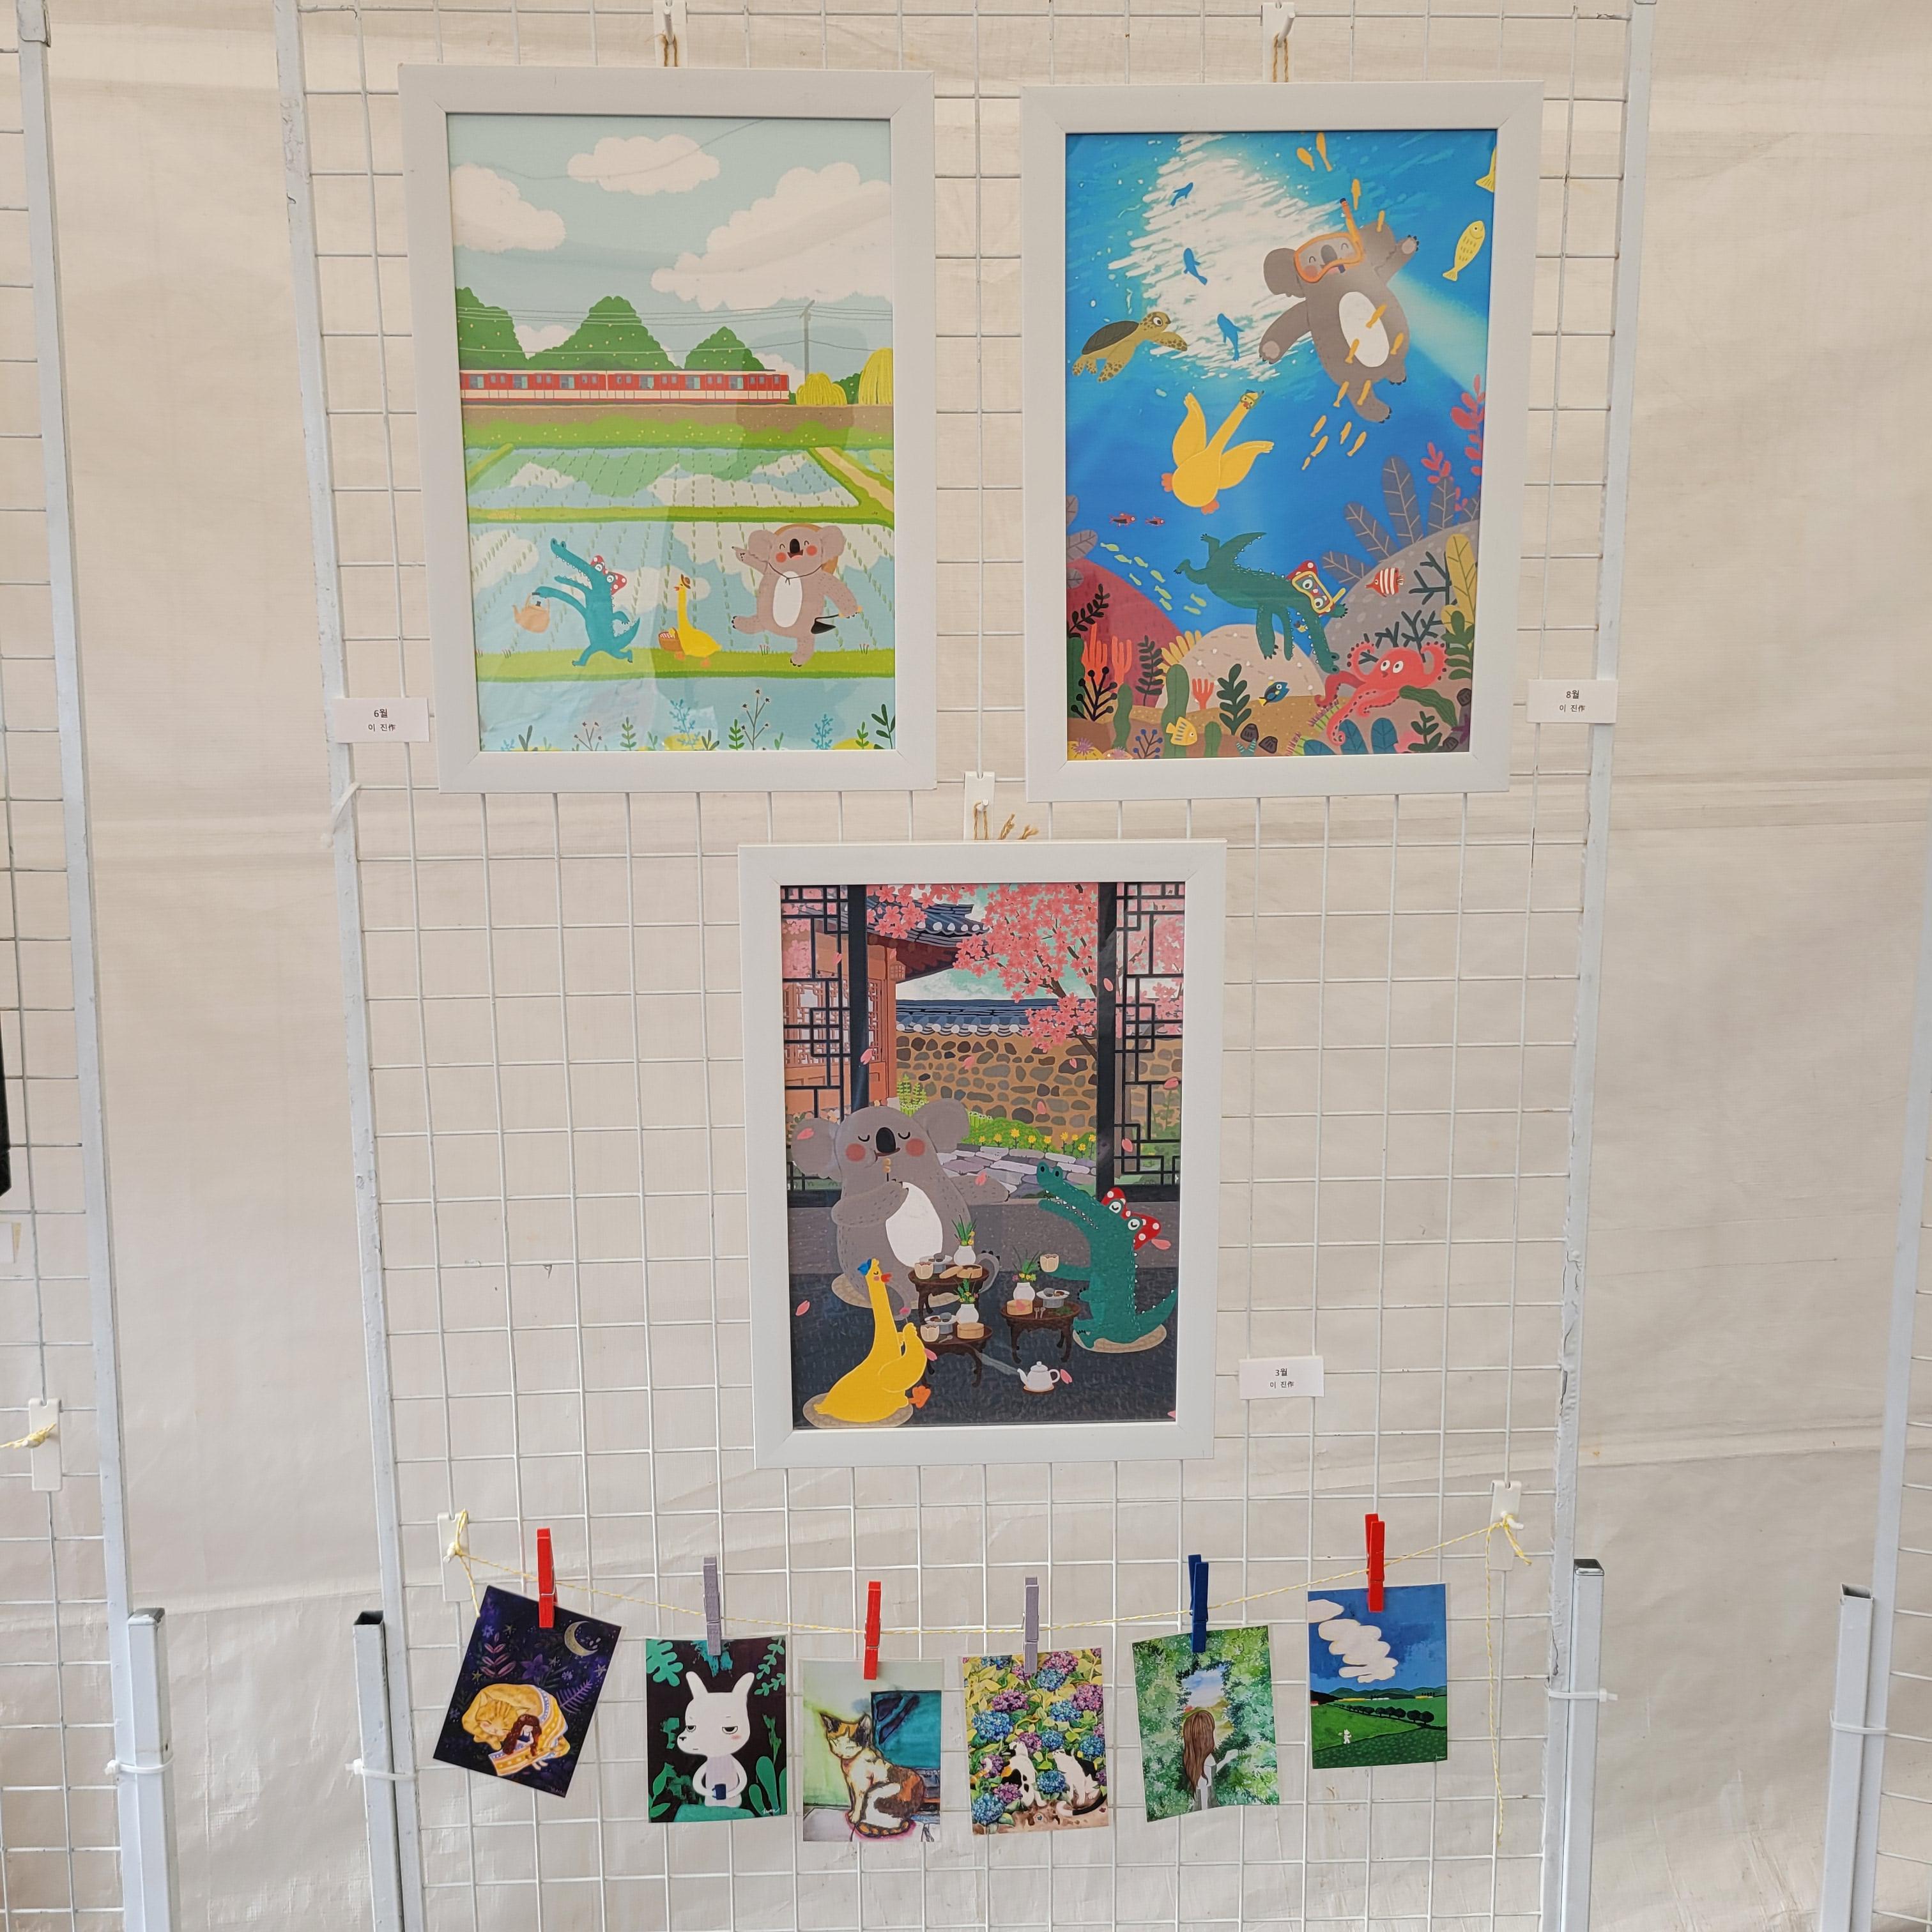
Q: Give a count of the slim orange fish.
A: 14